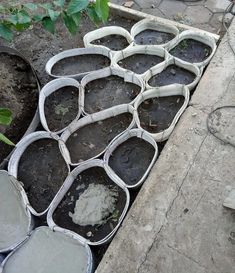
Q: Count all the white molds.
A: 15